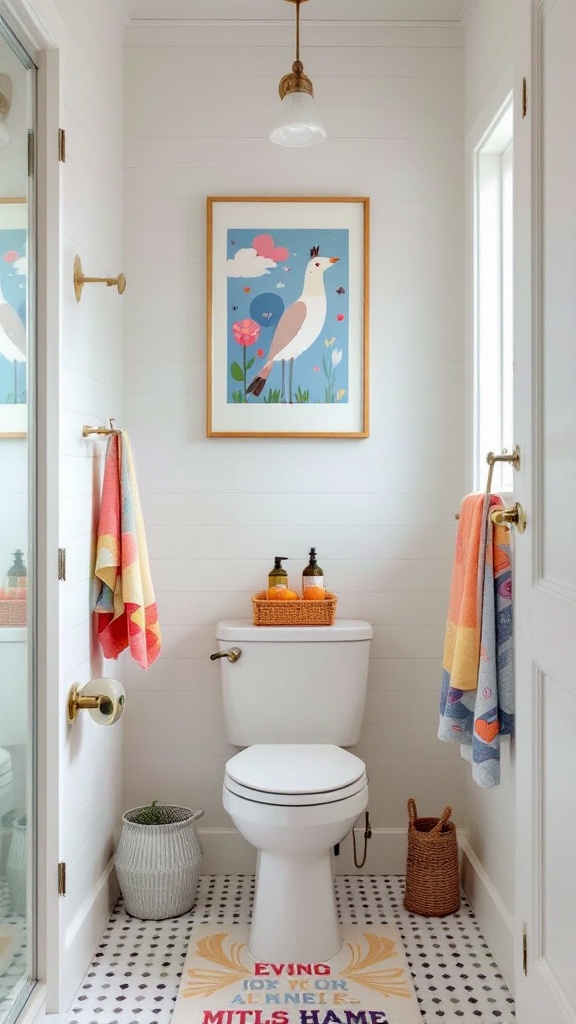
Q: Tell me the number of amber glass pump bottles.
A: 2